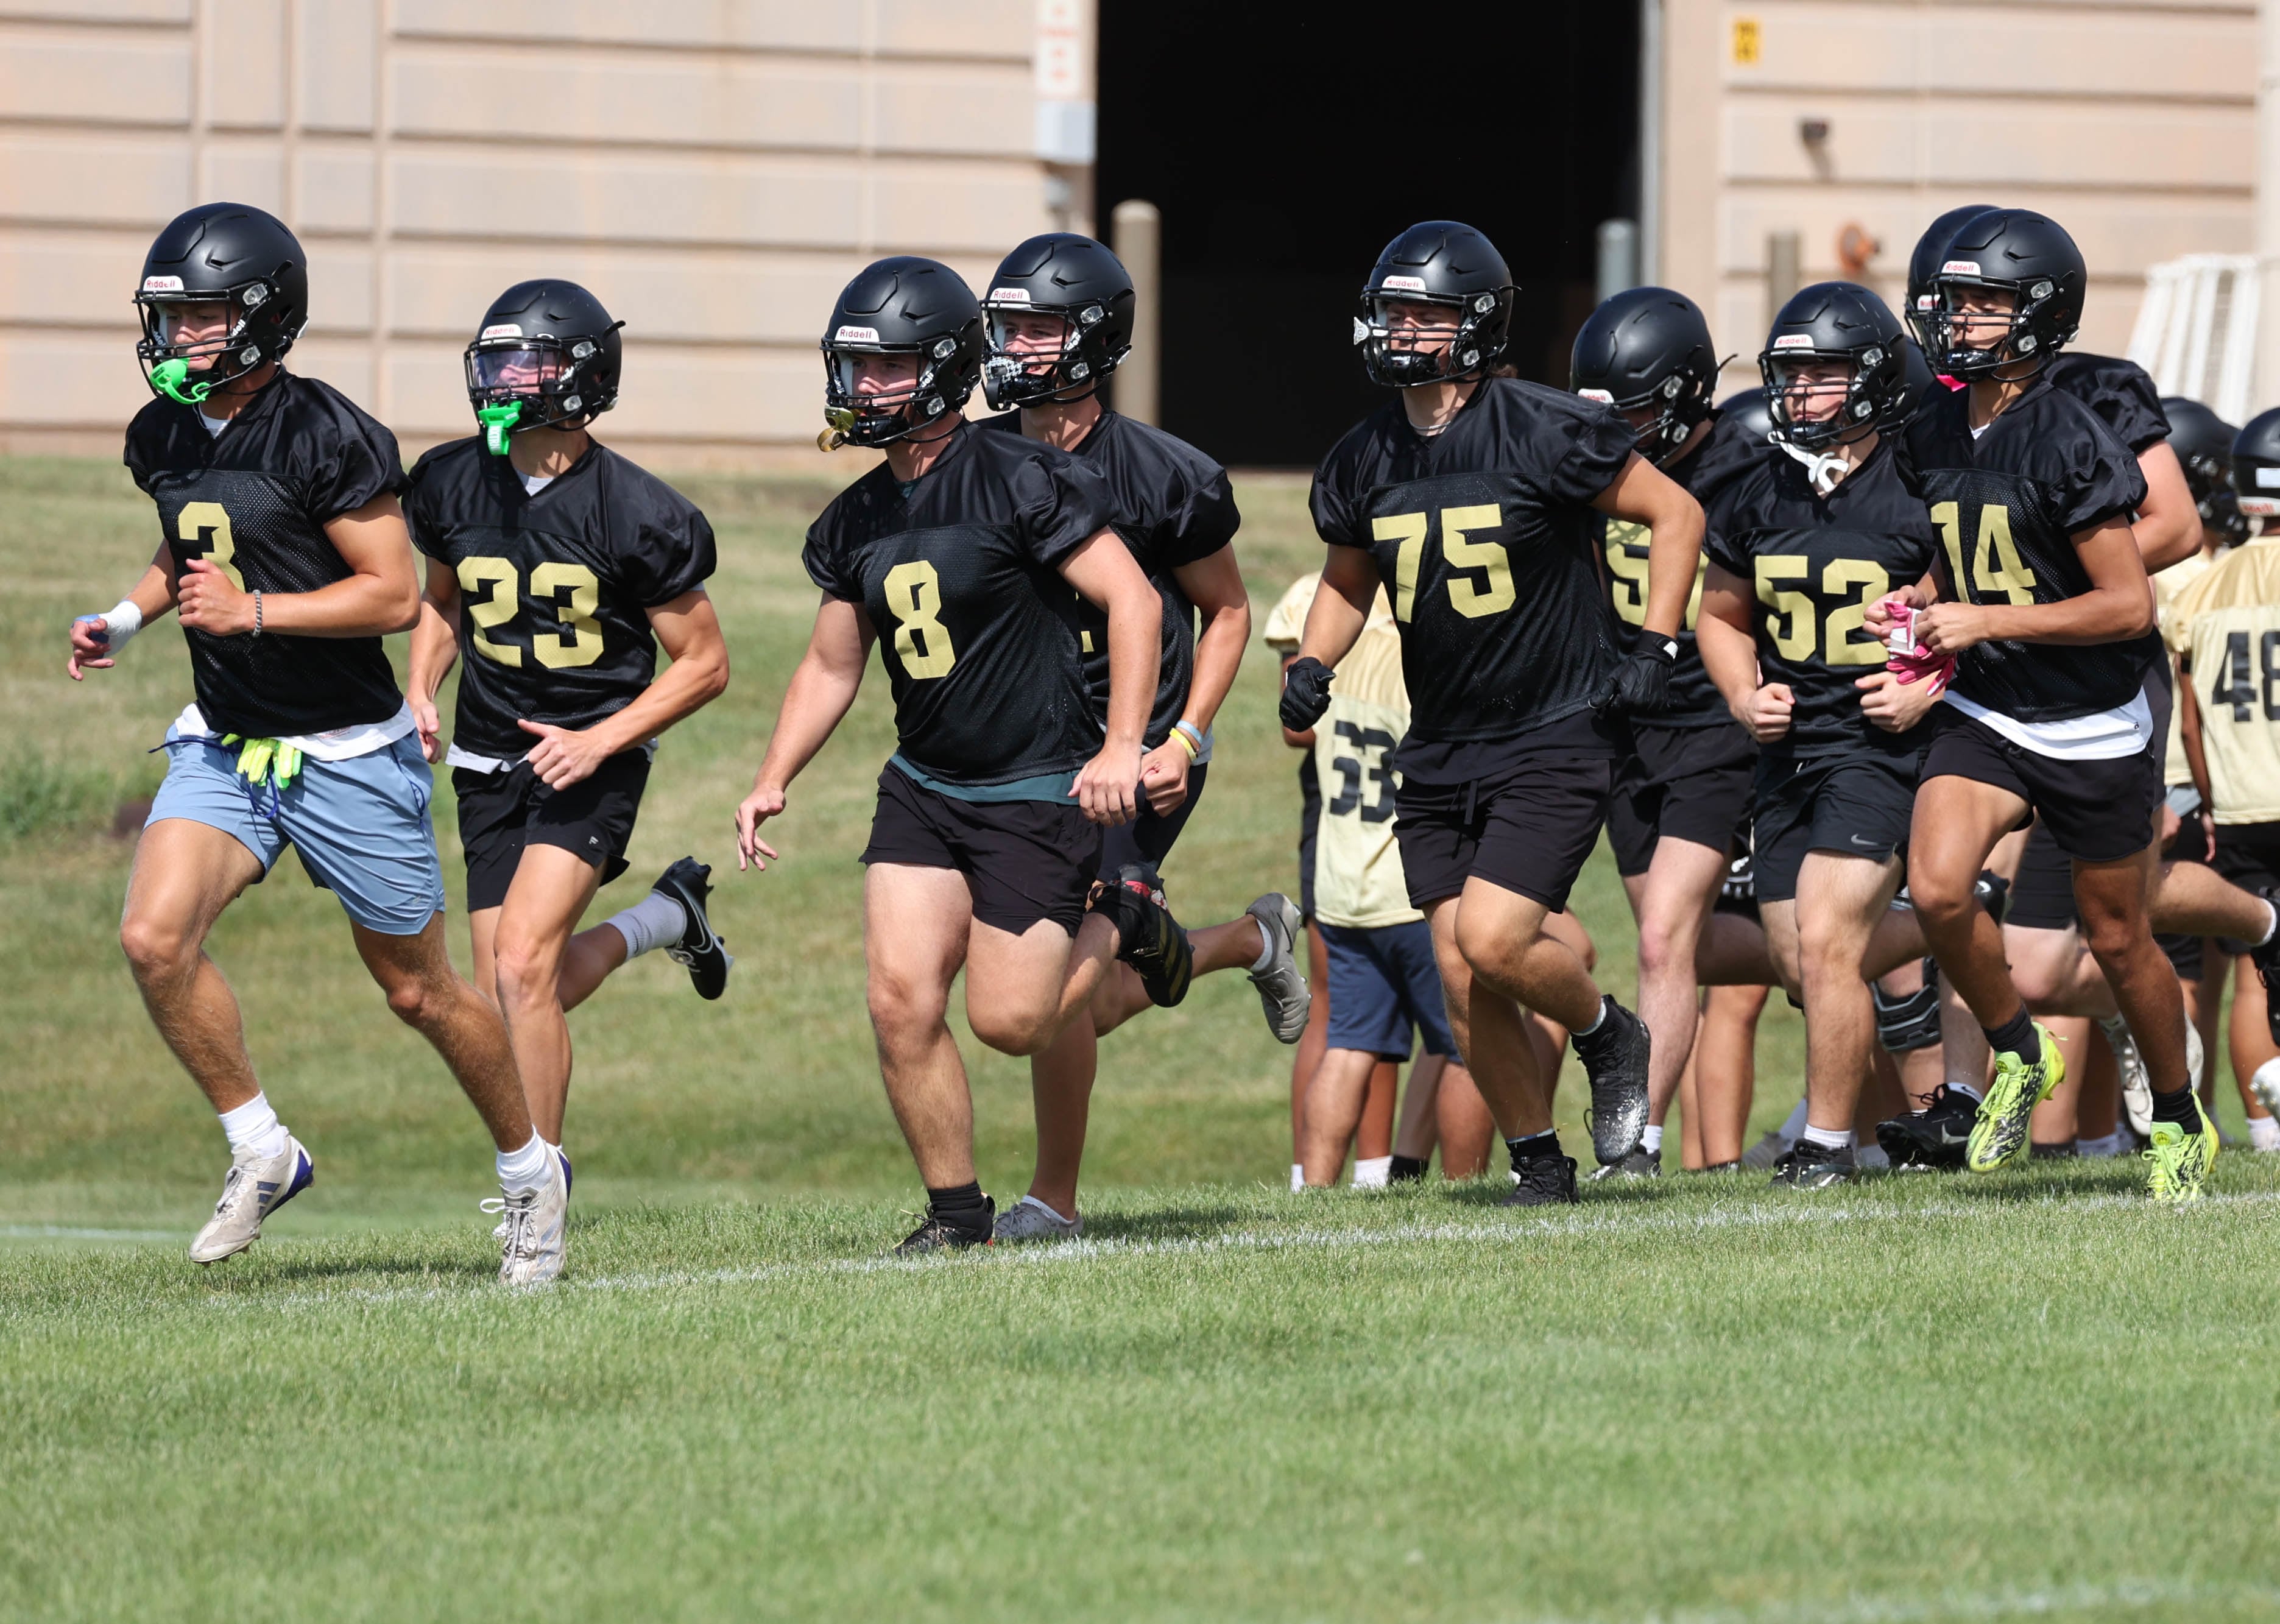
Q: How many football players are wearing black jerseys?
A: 9